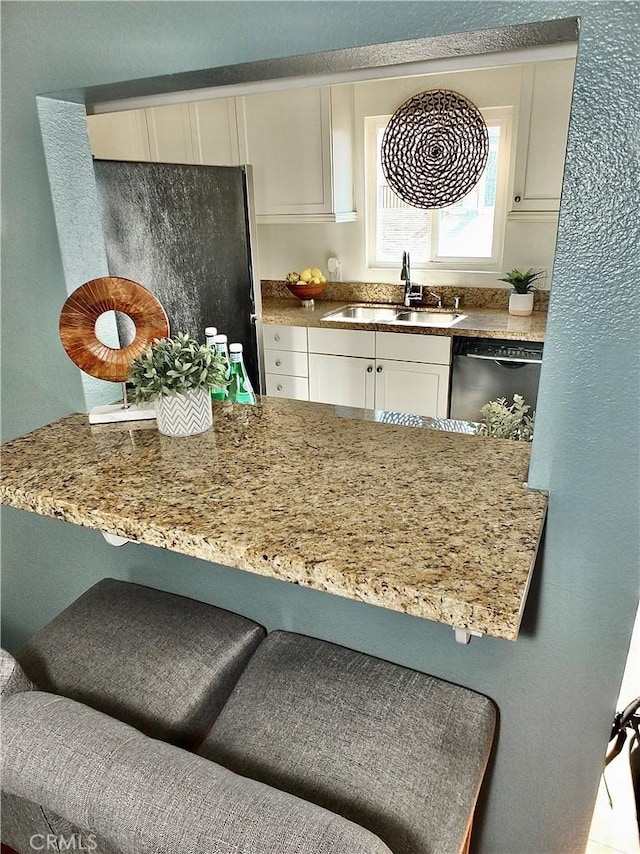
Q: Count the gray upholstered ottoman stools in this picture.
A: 2